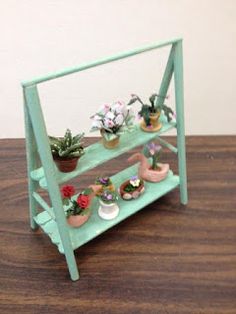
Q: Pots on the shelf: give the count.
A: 8